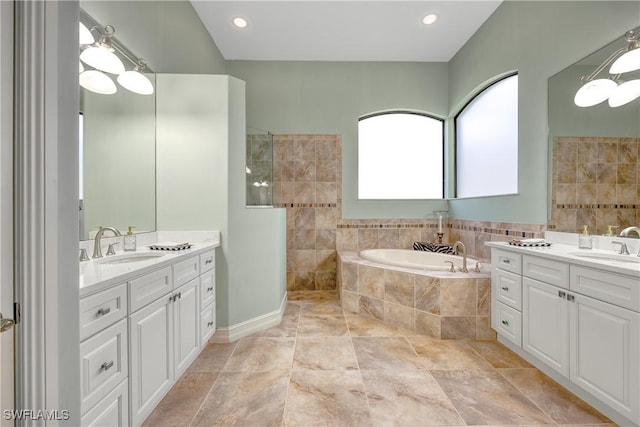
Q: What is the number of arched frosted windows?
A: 2